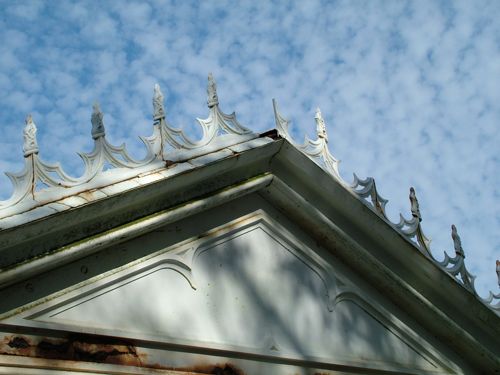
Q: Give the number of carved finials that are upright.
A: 8